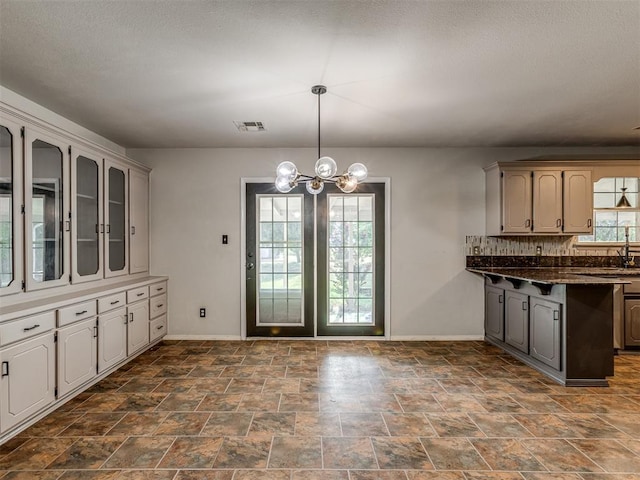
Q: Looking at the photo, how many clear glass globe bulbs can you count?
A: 6